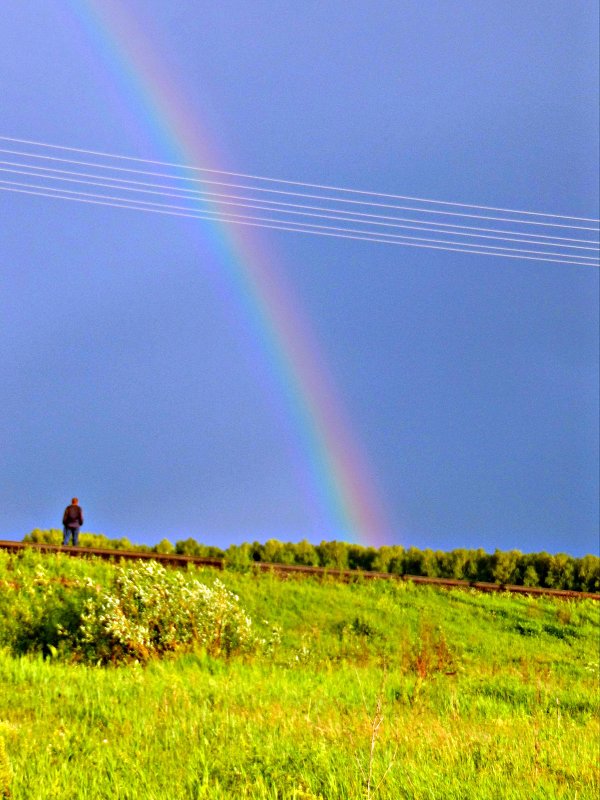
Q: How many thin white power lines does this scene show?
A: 6